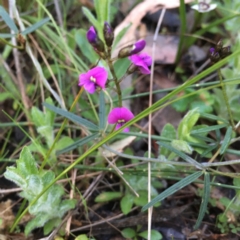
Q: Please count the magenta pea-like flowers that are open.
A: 3